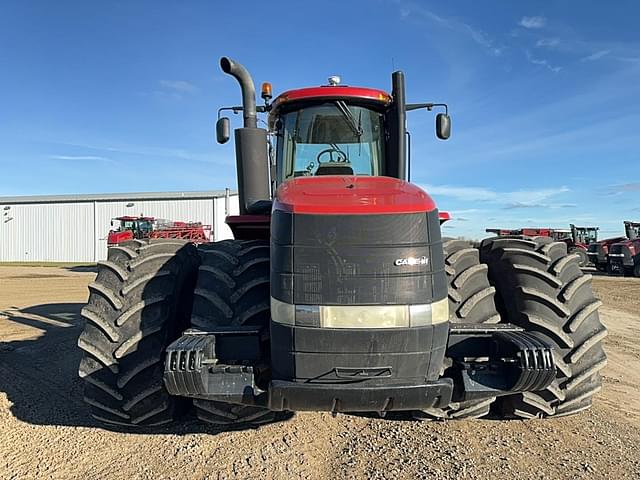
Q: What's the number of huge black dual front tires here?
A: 4